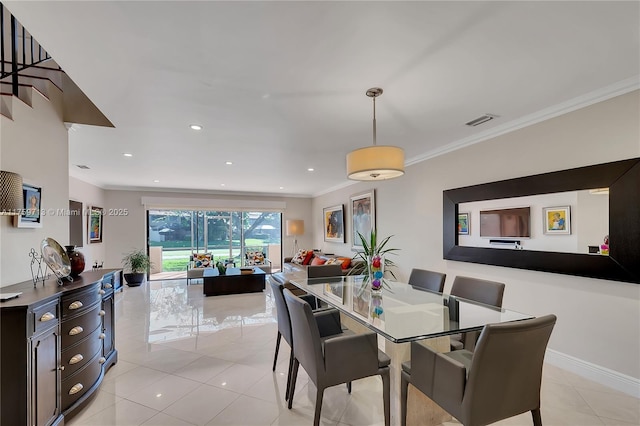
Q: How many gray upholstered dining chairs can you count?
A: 6